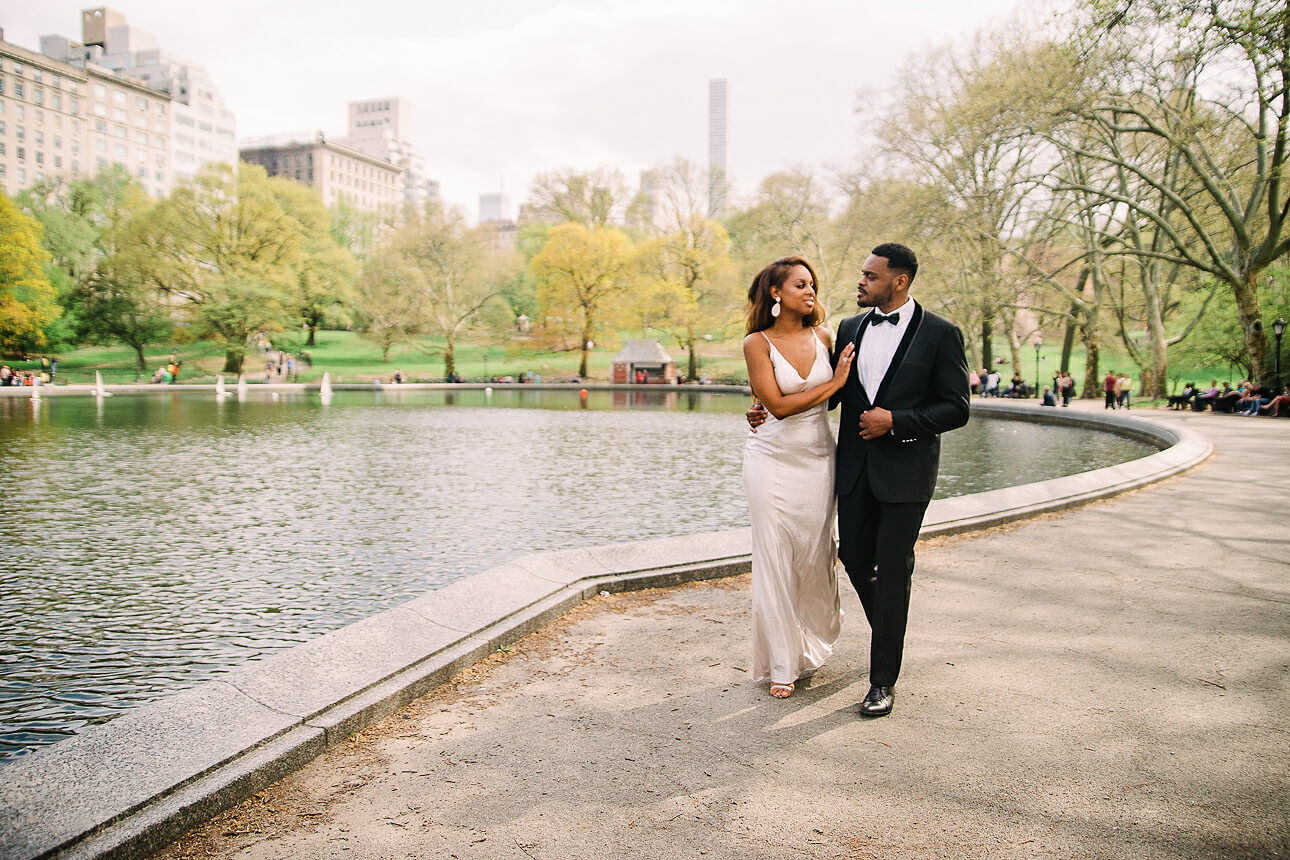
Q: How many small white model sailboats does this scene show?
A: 5